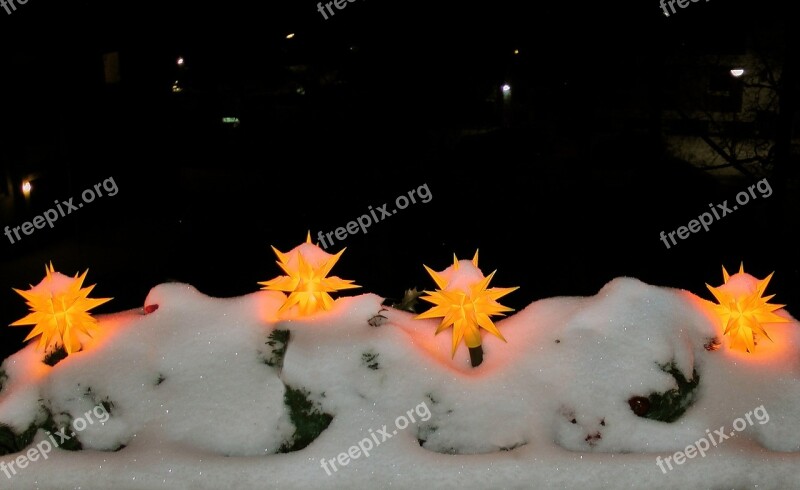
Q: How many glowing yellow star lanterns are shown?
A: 4